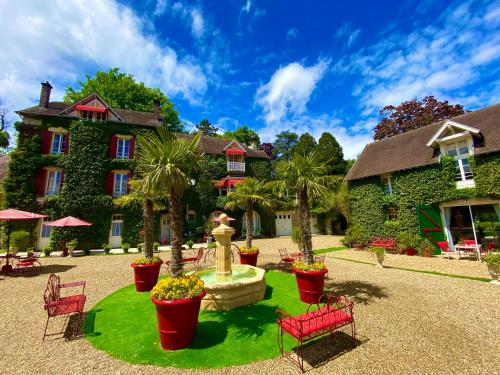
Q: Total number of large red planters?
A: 4